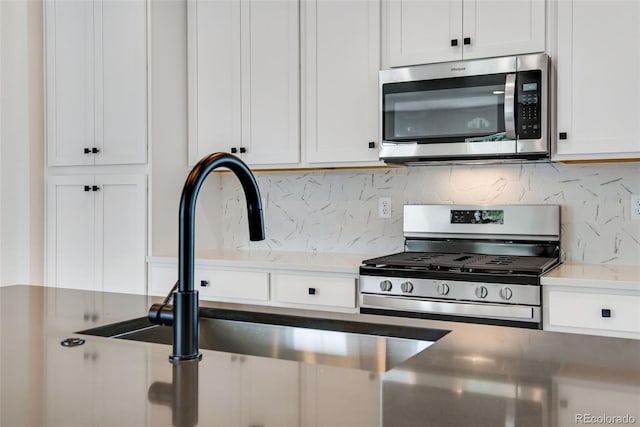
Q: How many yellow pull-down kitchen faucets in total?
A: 0